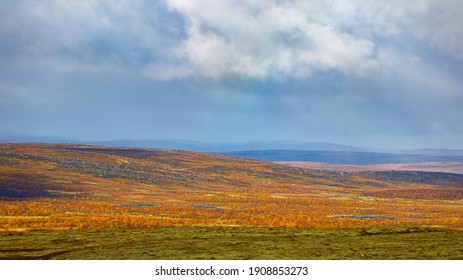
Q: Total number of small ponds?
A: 3